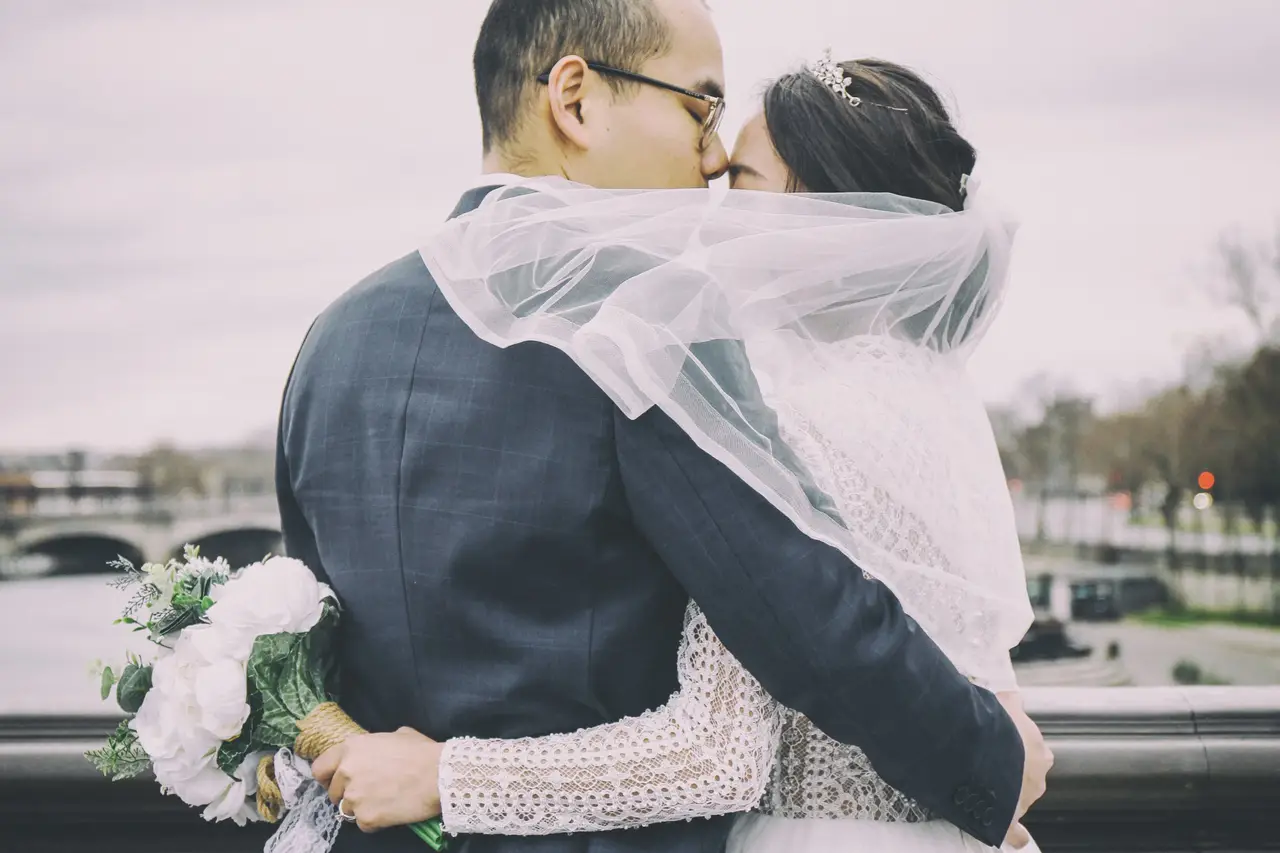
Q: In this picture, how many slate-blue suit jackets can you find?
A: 1